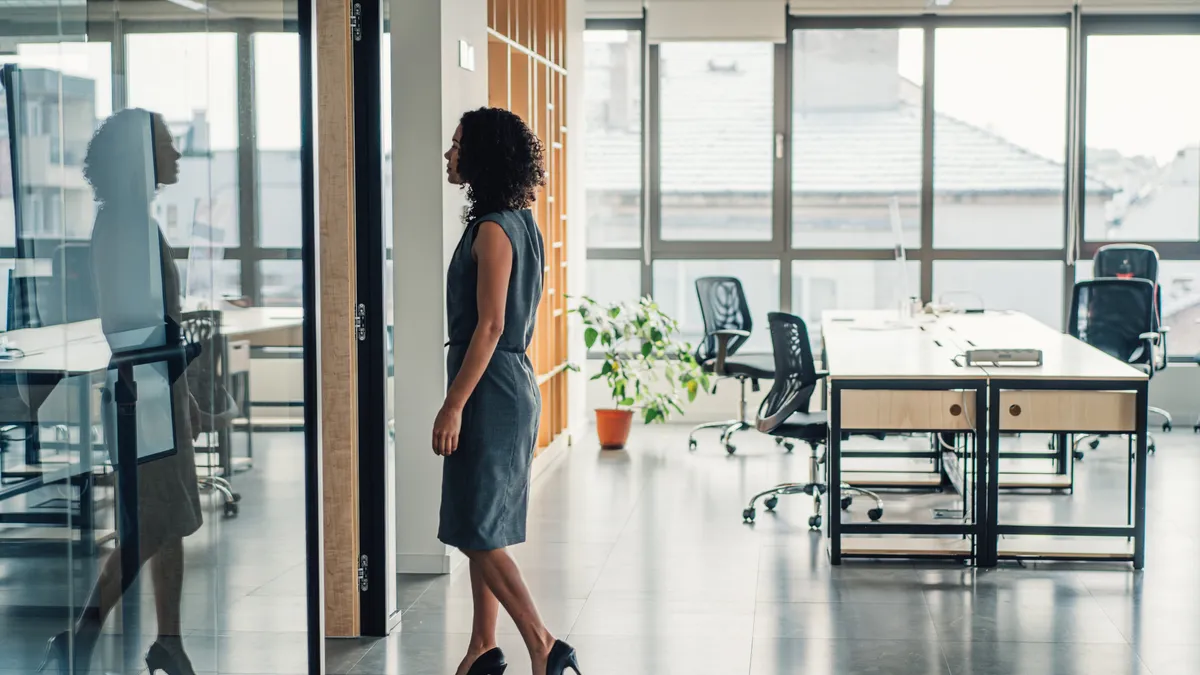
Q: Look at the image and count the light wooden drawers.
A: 2